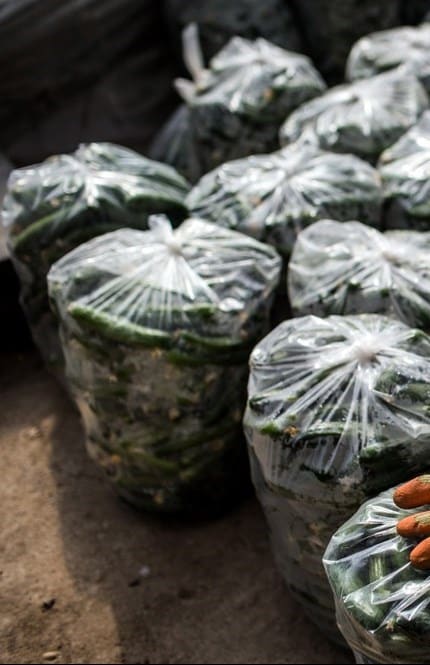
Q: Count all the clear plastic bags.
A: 10